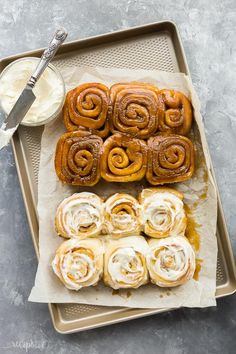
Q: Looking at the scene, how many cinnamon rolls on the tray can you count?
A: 12